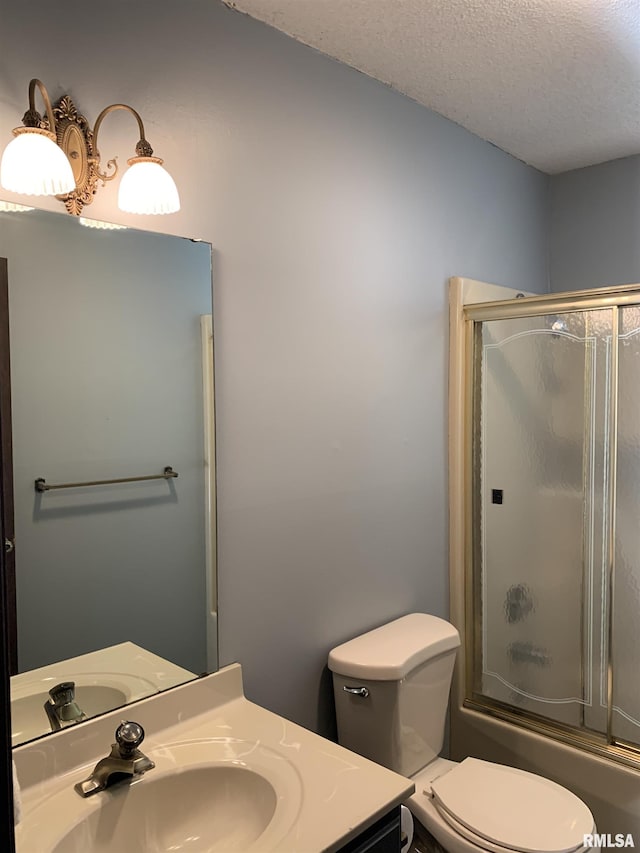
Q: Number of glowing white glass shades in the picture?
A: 2